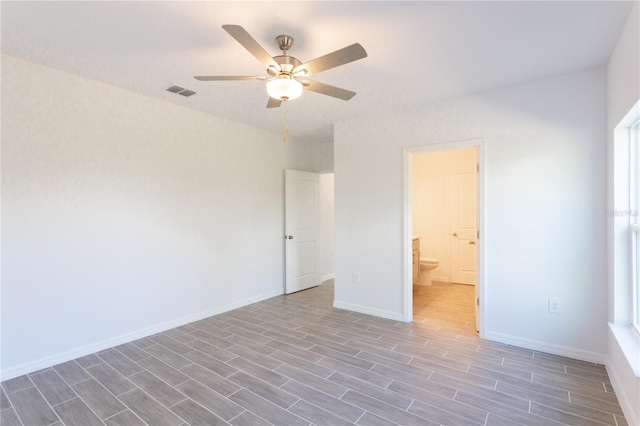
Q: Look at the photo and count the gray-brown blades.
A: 5